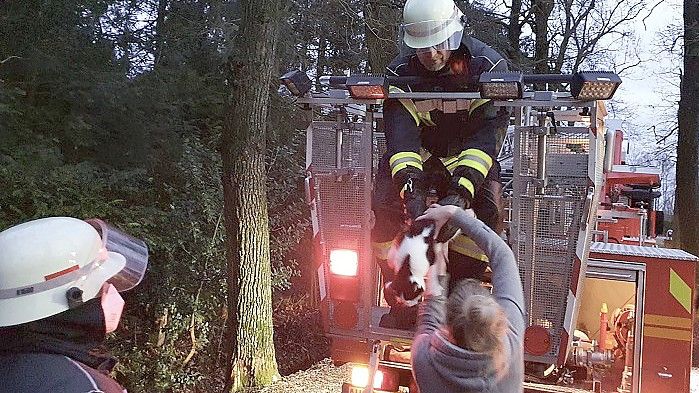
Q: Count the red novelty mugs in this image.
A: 0